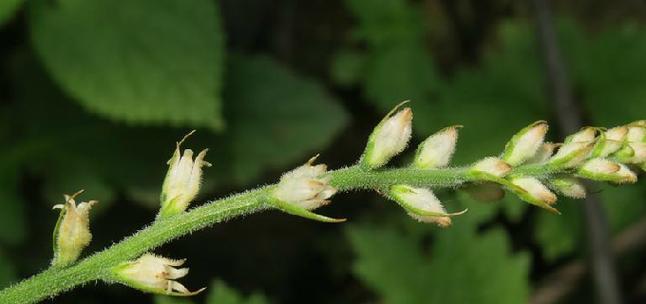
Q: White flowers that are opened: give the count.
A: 4